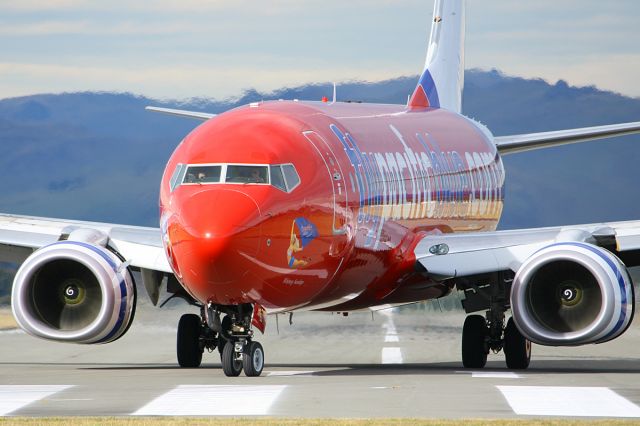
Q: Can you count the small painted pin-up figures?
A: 1